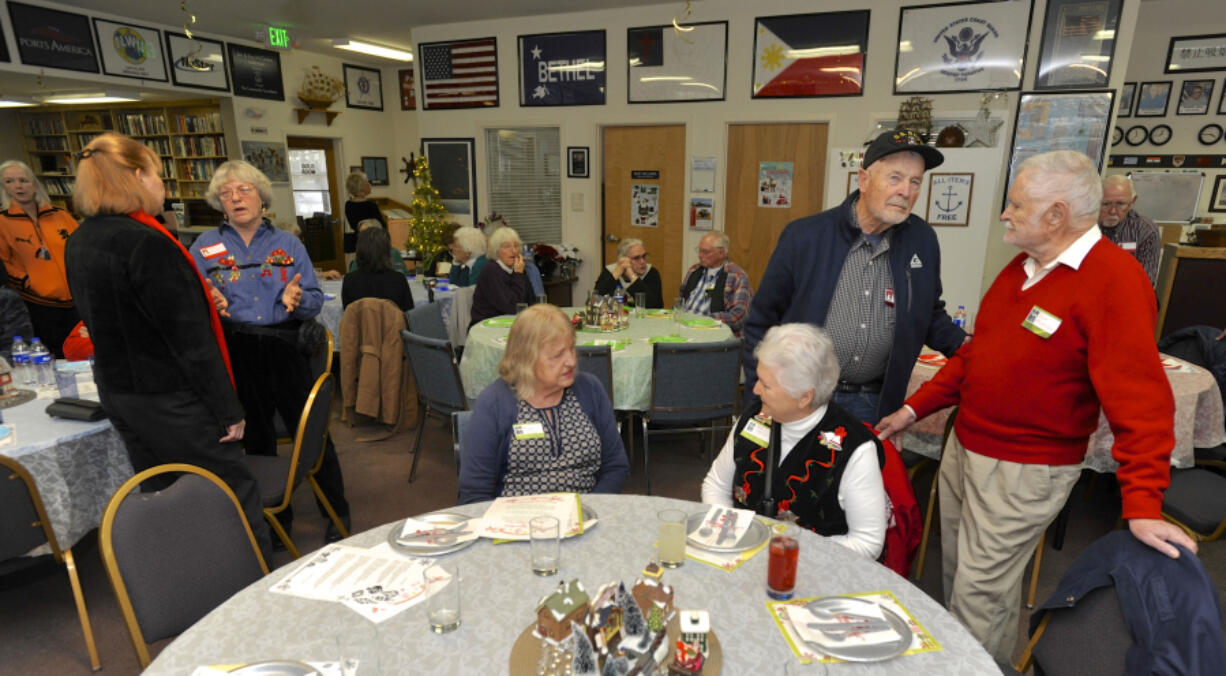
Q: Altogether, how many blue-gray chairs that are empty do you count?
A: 4